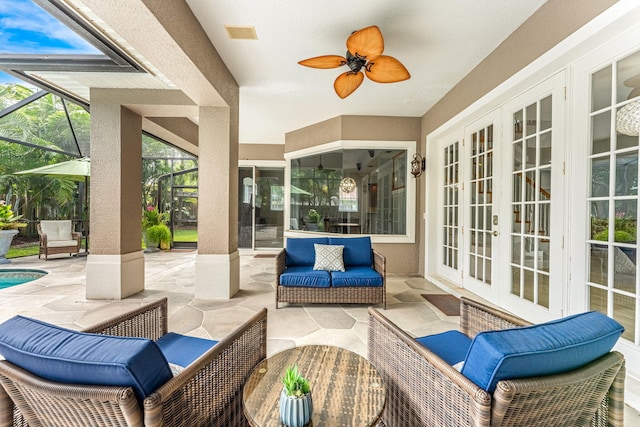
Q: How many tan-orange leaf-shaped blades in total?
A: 4